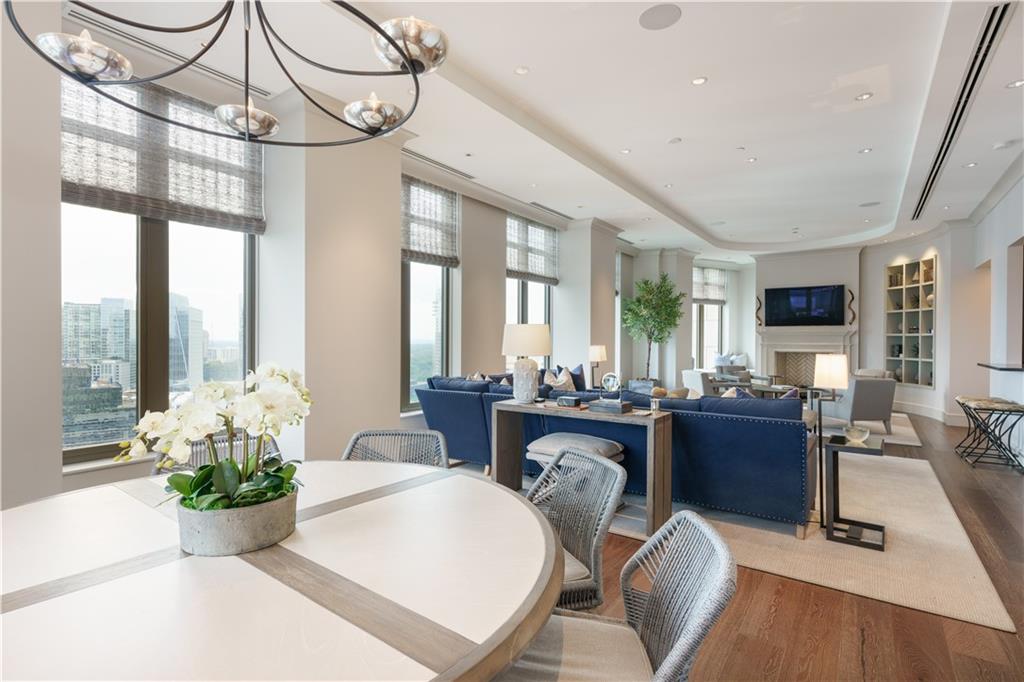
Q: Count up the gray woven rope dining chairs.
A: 4